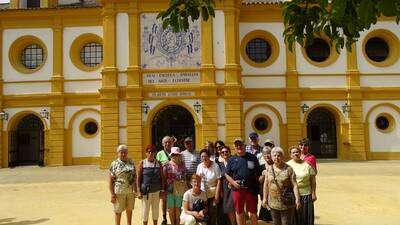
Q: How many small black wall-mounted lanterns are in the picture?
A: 6